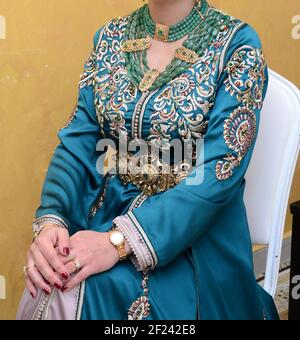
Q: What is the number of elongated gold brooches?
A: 3